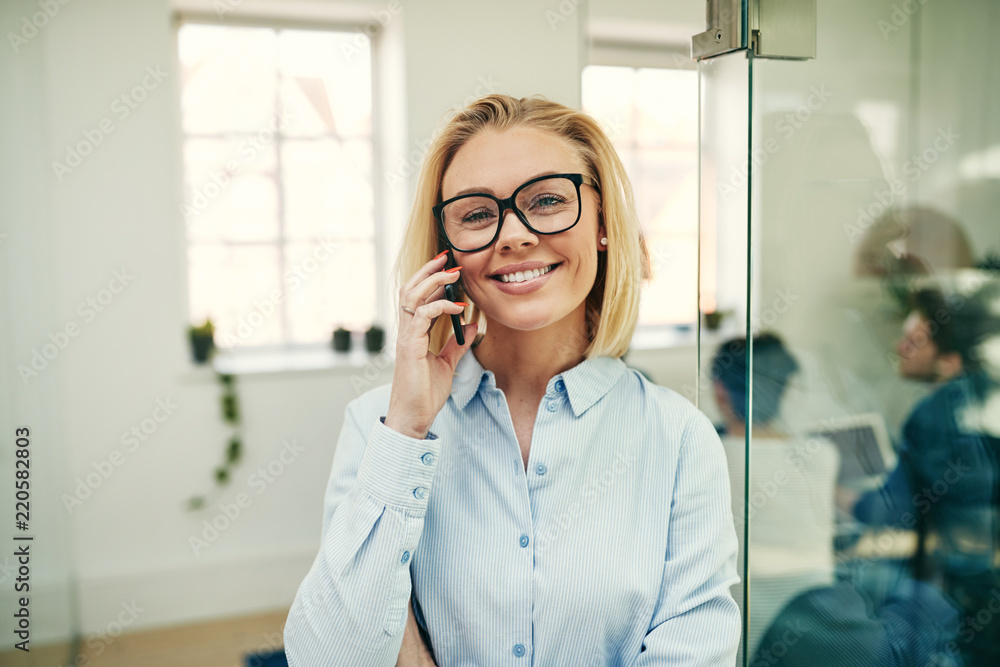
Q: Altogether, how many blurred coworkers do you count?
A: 2